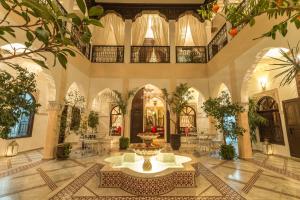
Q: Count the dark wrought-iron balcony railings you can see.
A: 5